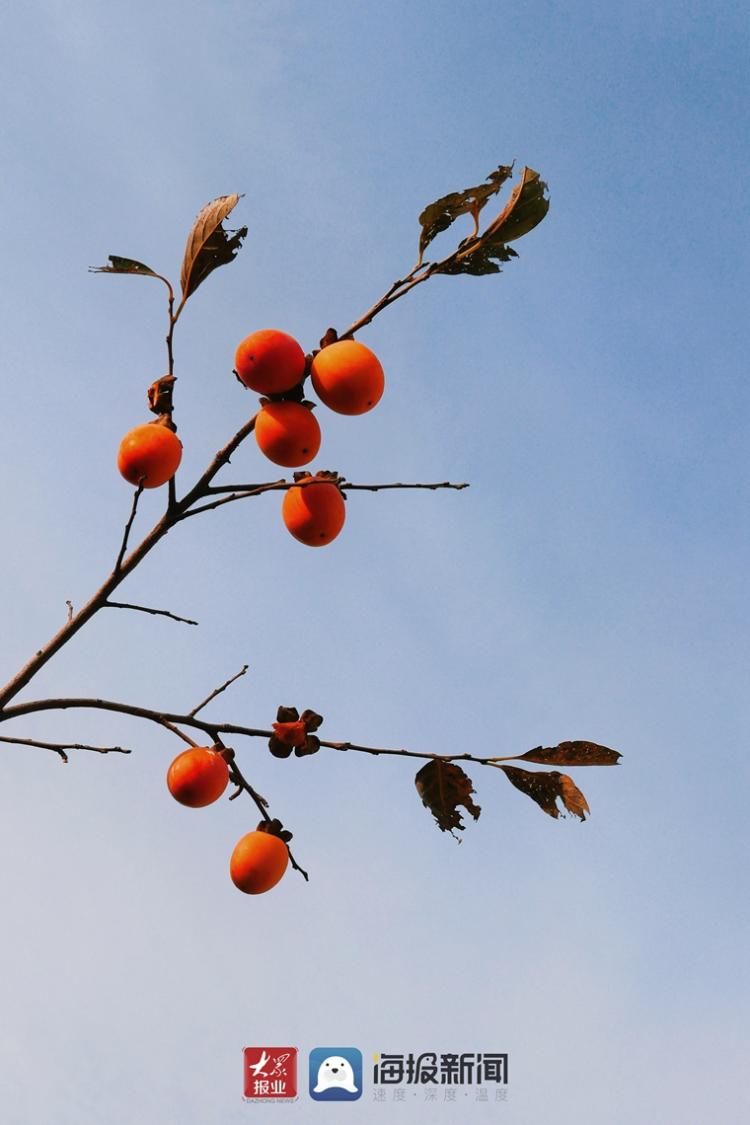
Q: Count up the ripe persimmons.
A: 7